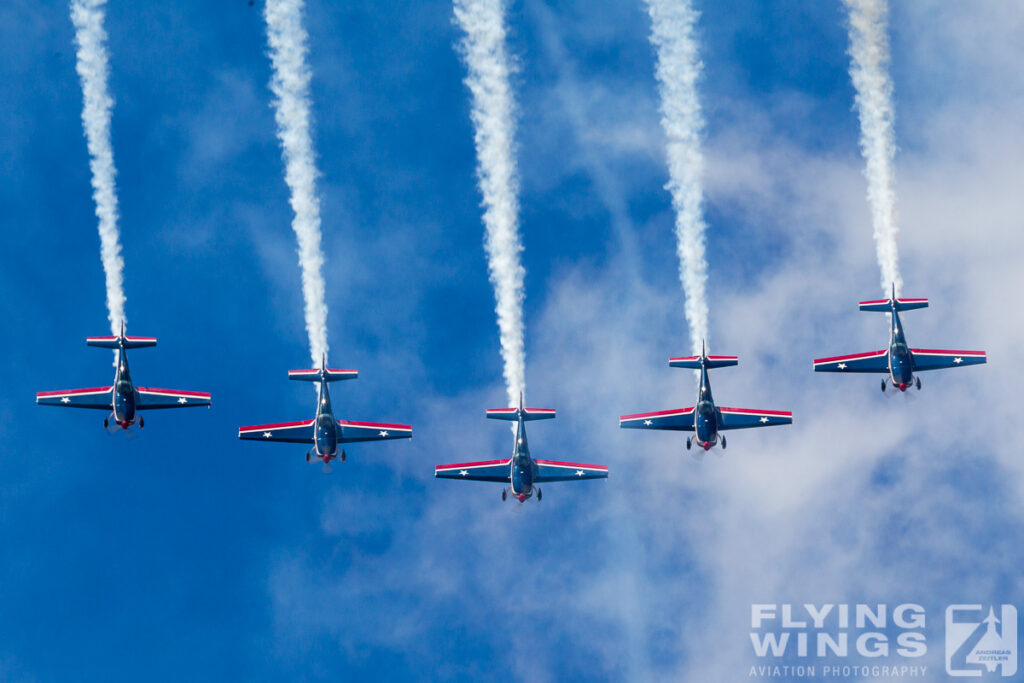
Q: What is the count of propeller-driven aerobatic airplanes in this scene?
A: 5